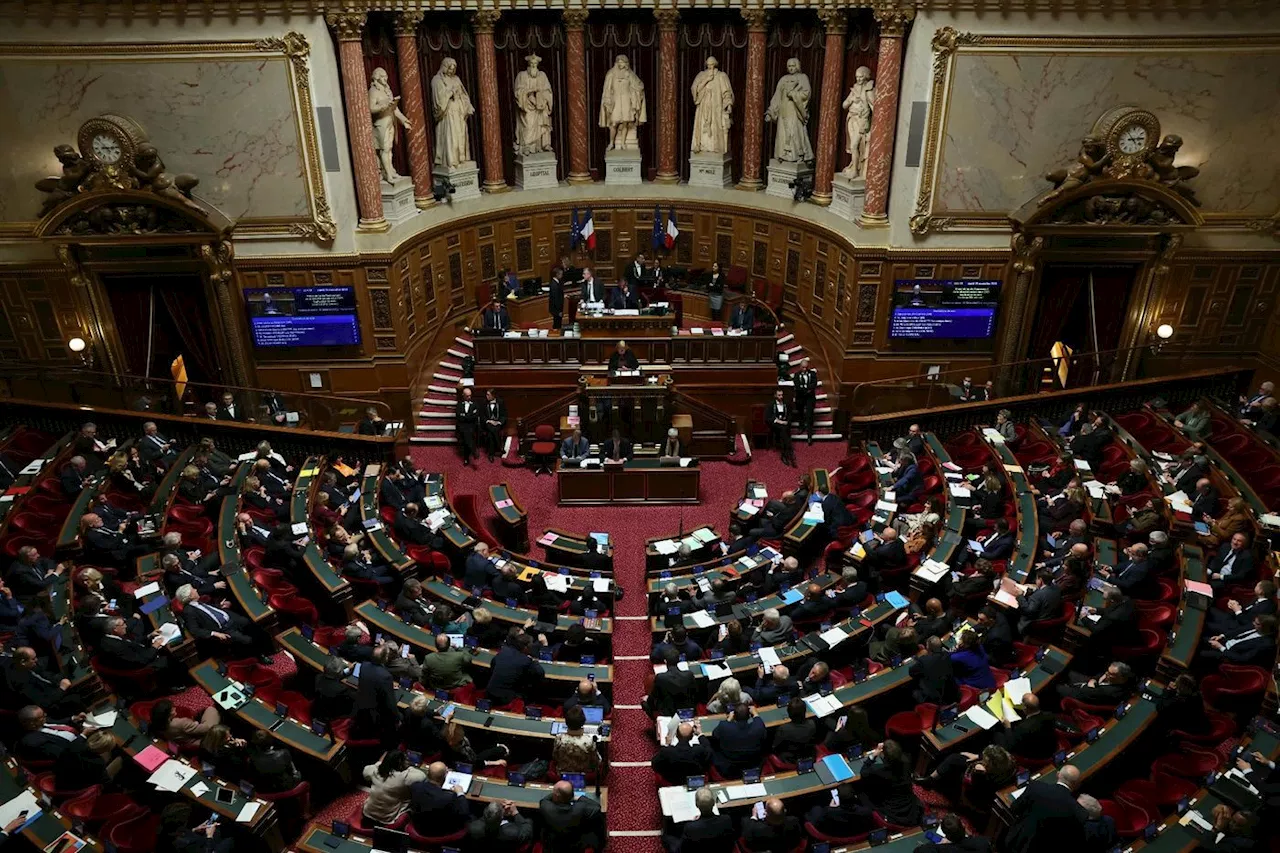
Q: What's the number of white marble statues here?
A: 7